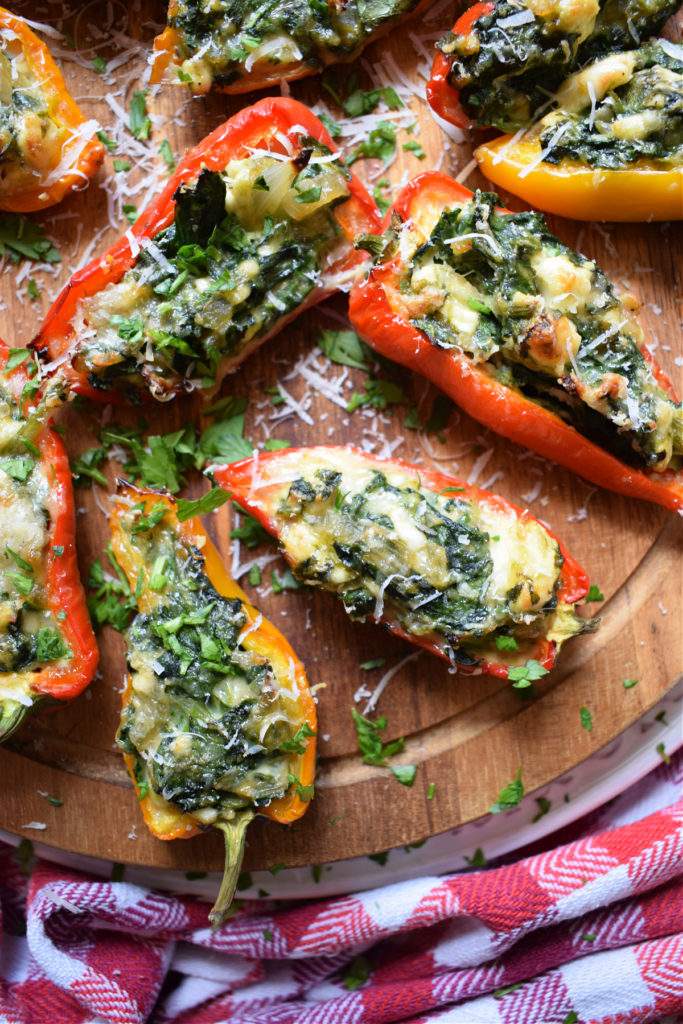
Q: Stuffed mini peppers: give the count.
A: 9